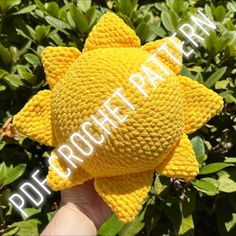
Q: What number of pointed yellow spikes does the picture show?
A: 8